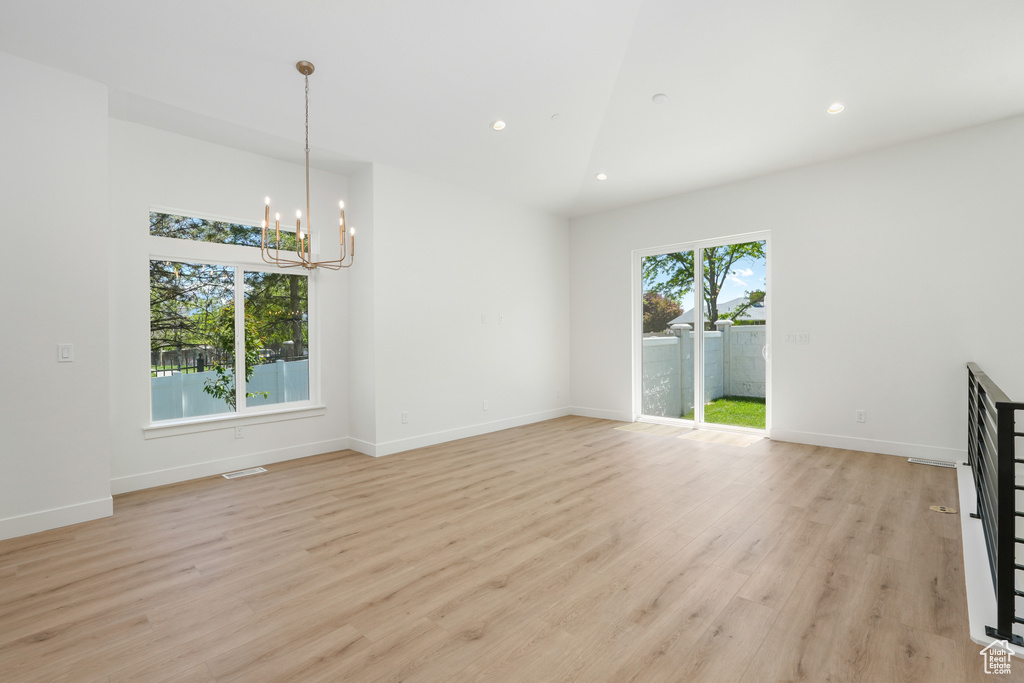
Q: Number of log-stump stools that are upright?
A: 0